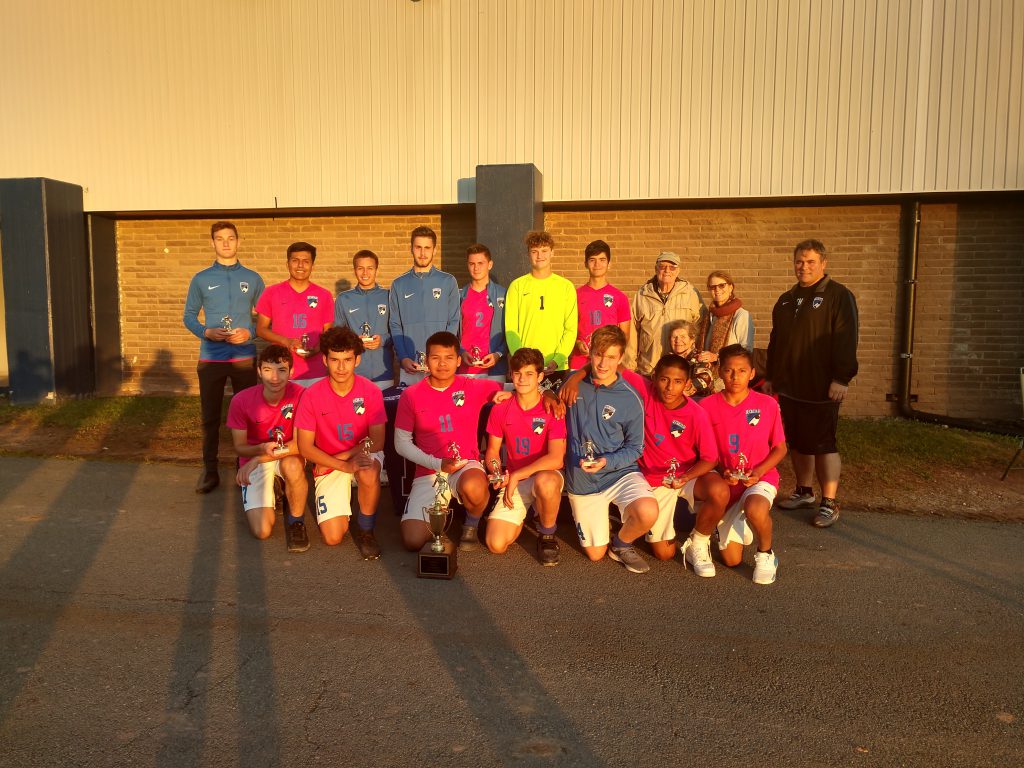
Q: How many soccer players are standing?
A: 7